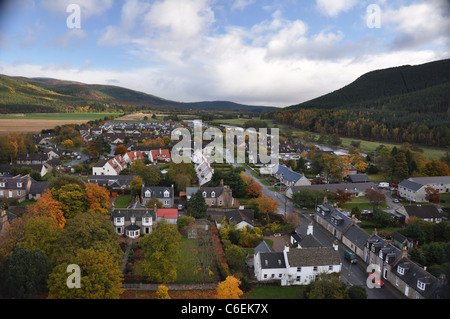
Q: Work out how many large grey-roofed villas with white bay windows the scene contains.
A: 1